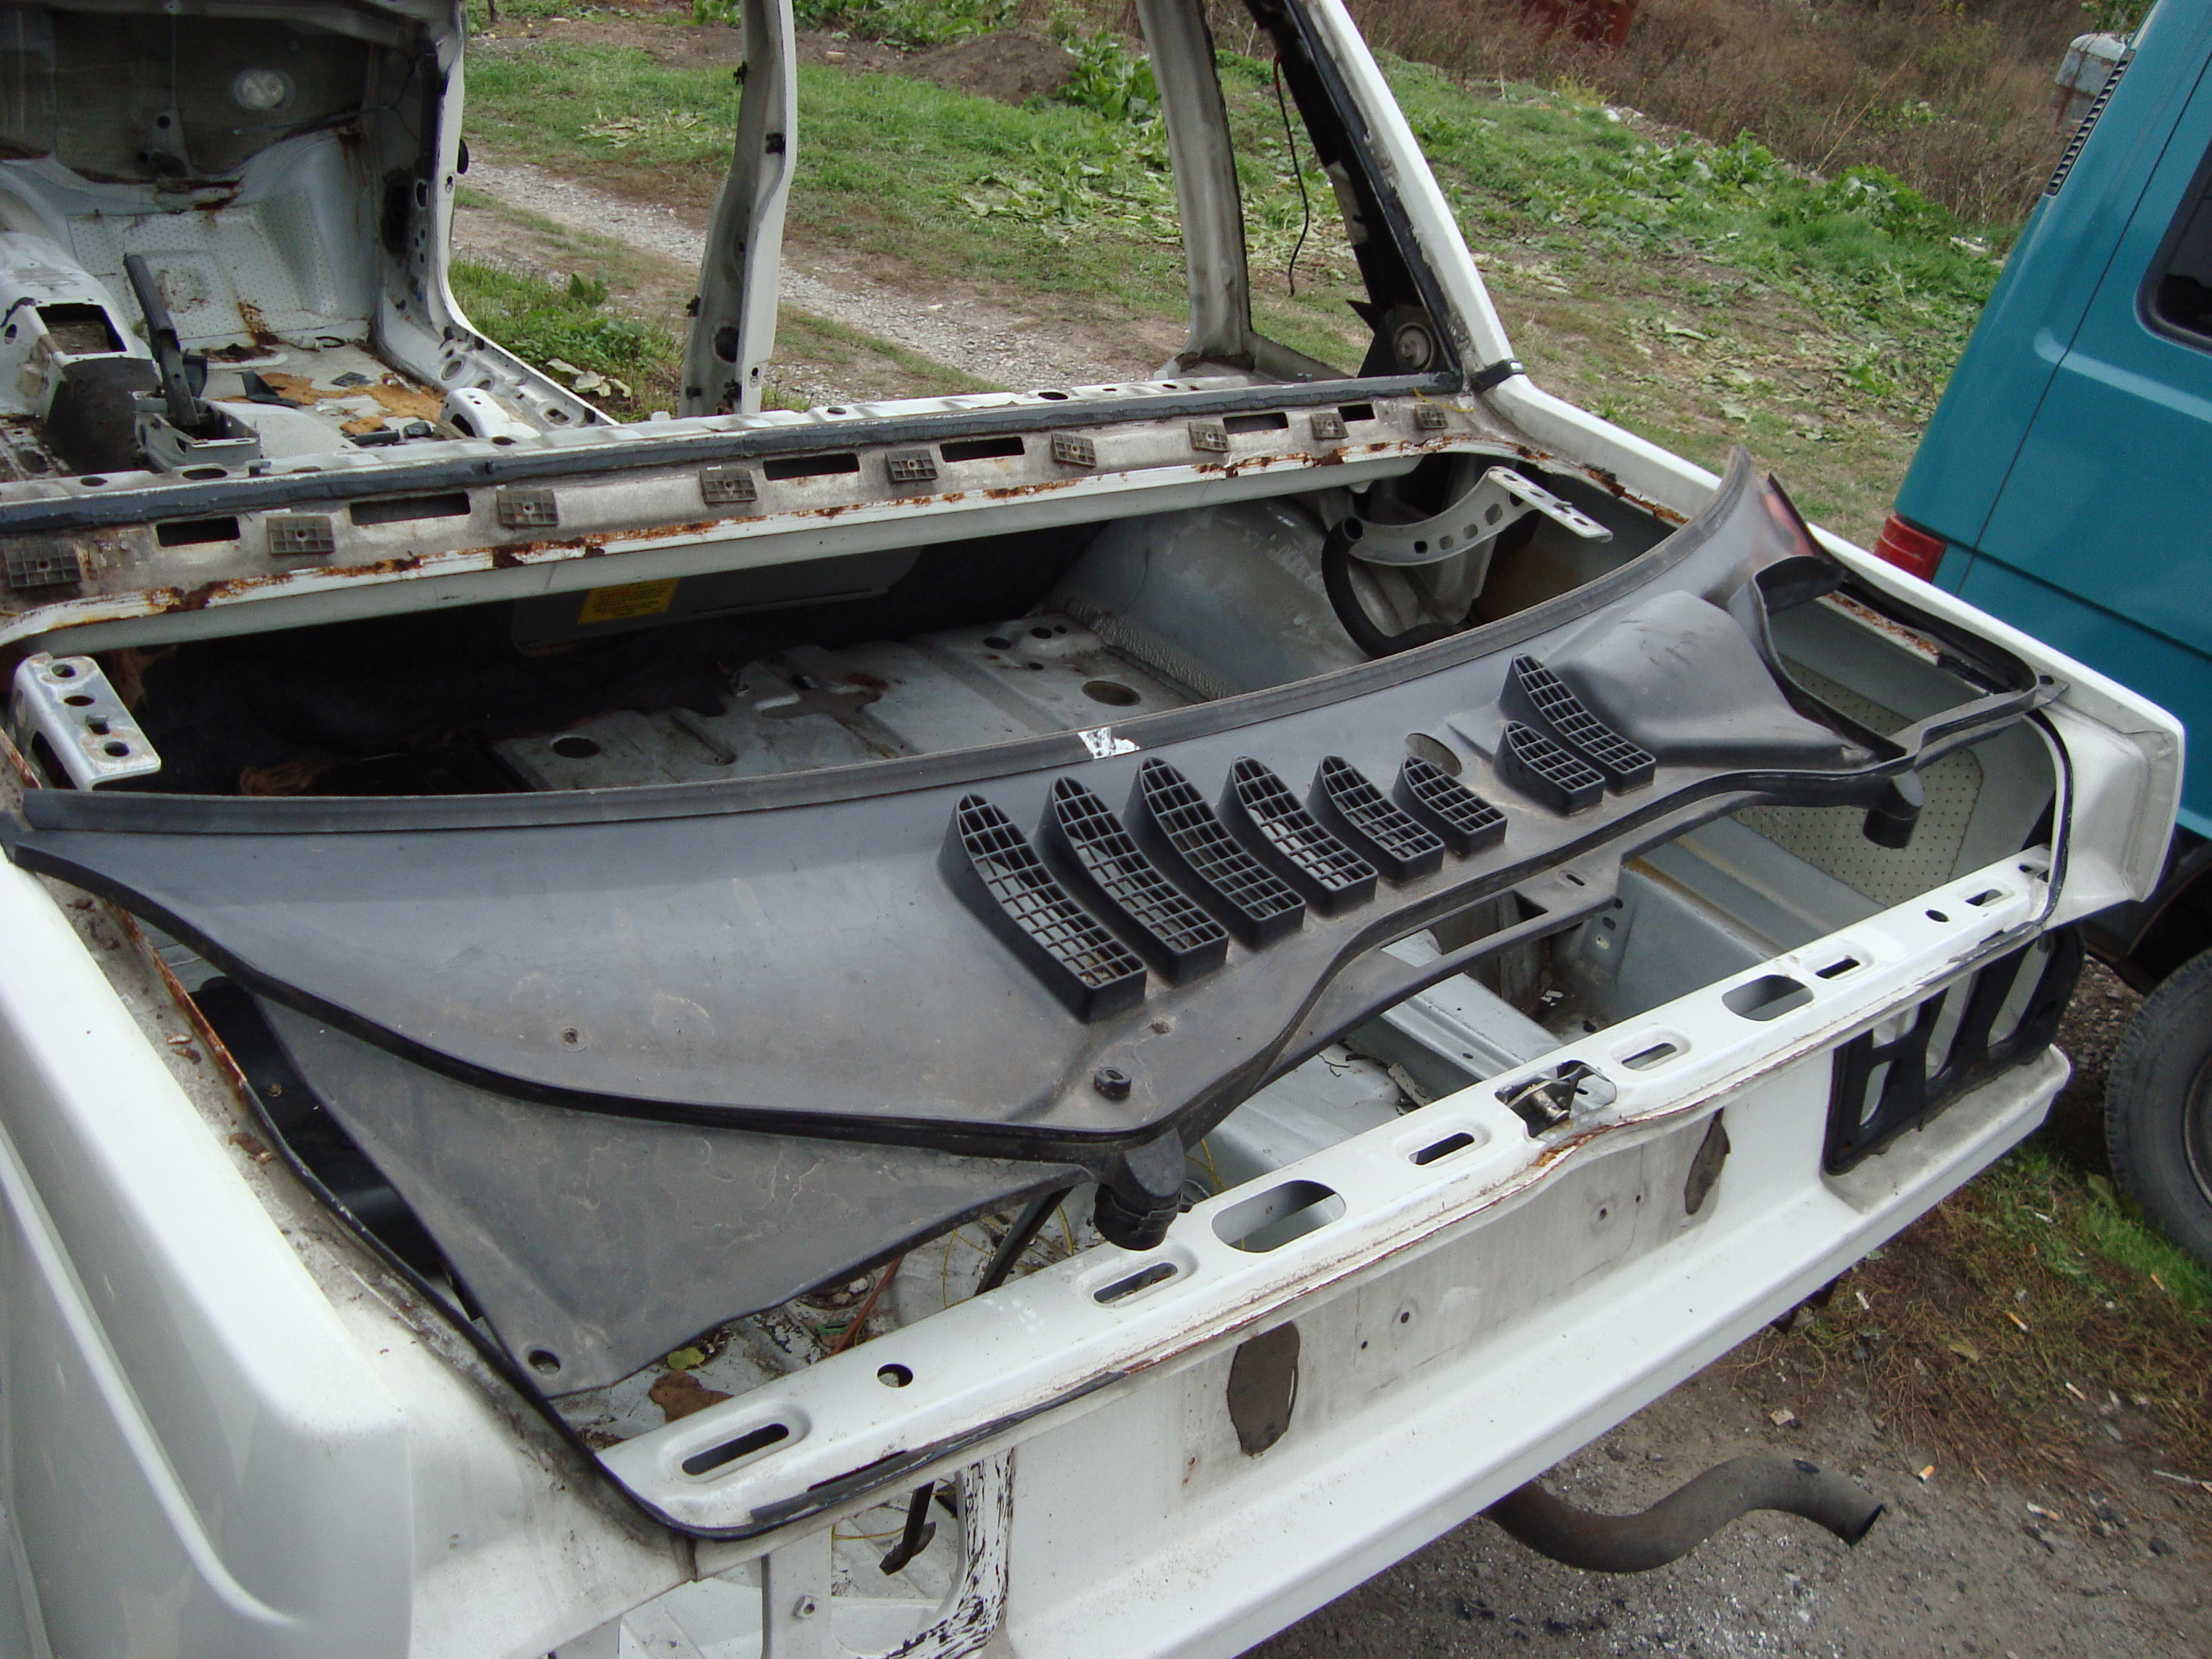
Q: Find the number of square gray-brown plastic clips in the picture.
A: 9